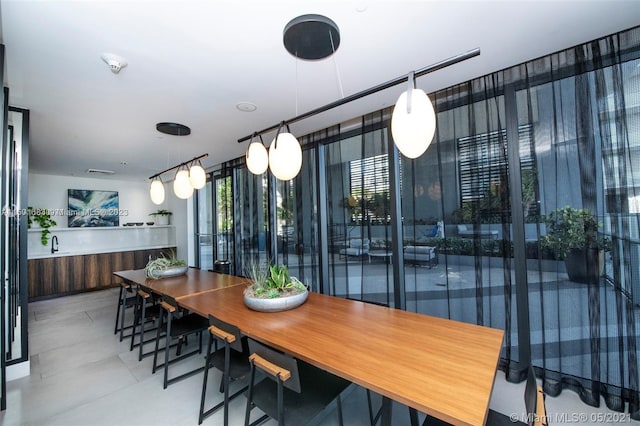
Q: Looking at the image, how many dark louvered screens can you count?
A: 2